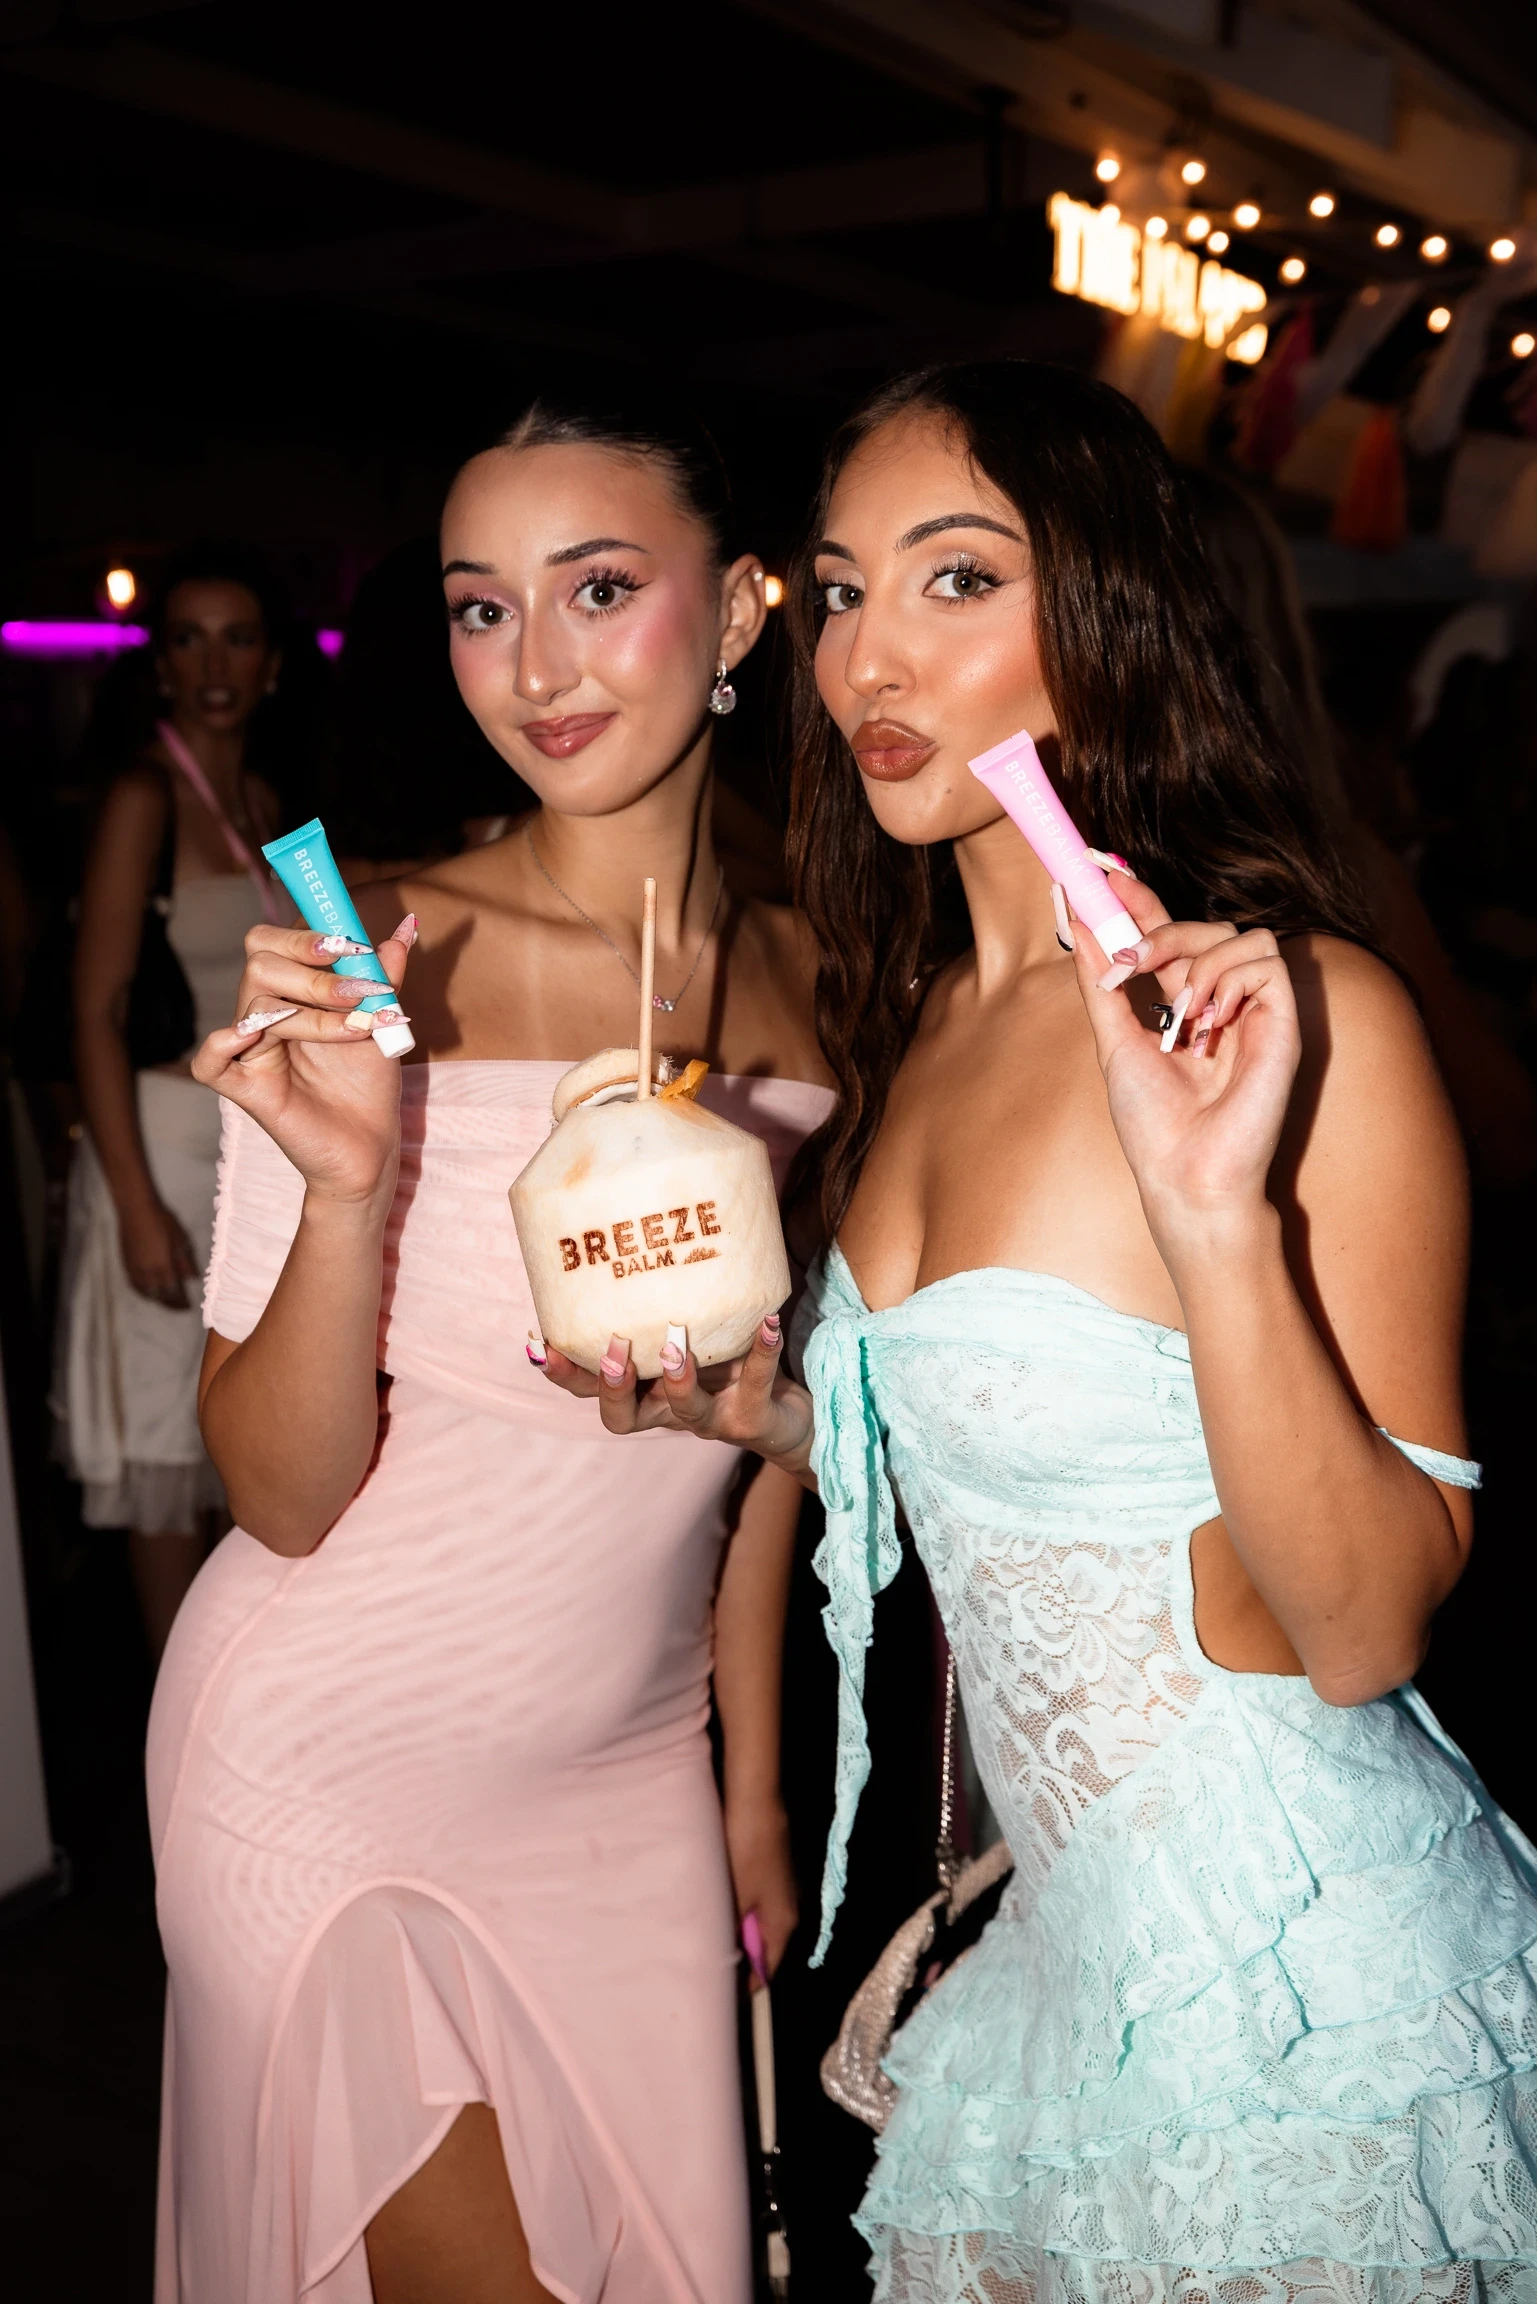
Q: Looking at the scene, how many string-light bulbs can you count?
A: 14